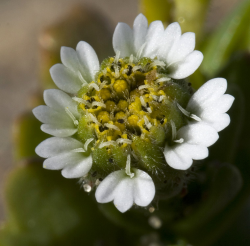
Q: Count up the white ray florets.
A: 8